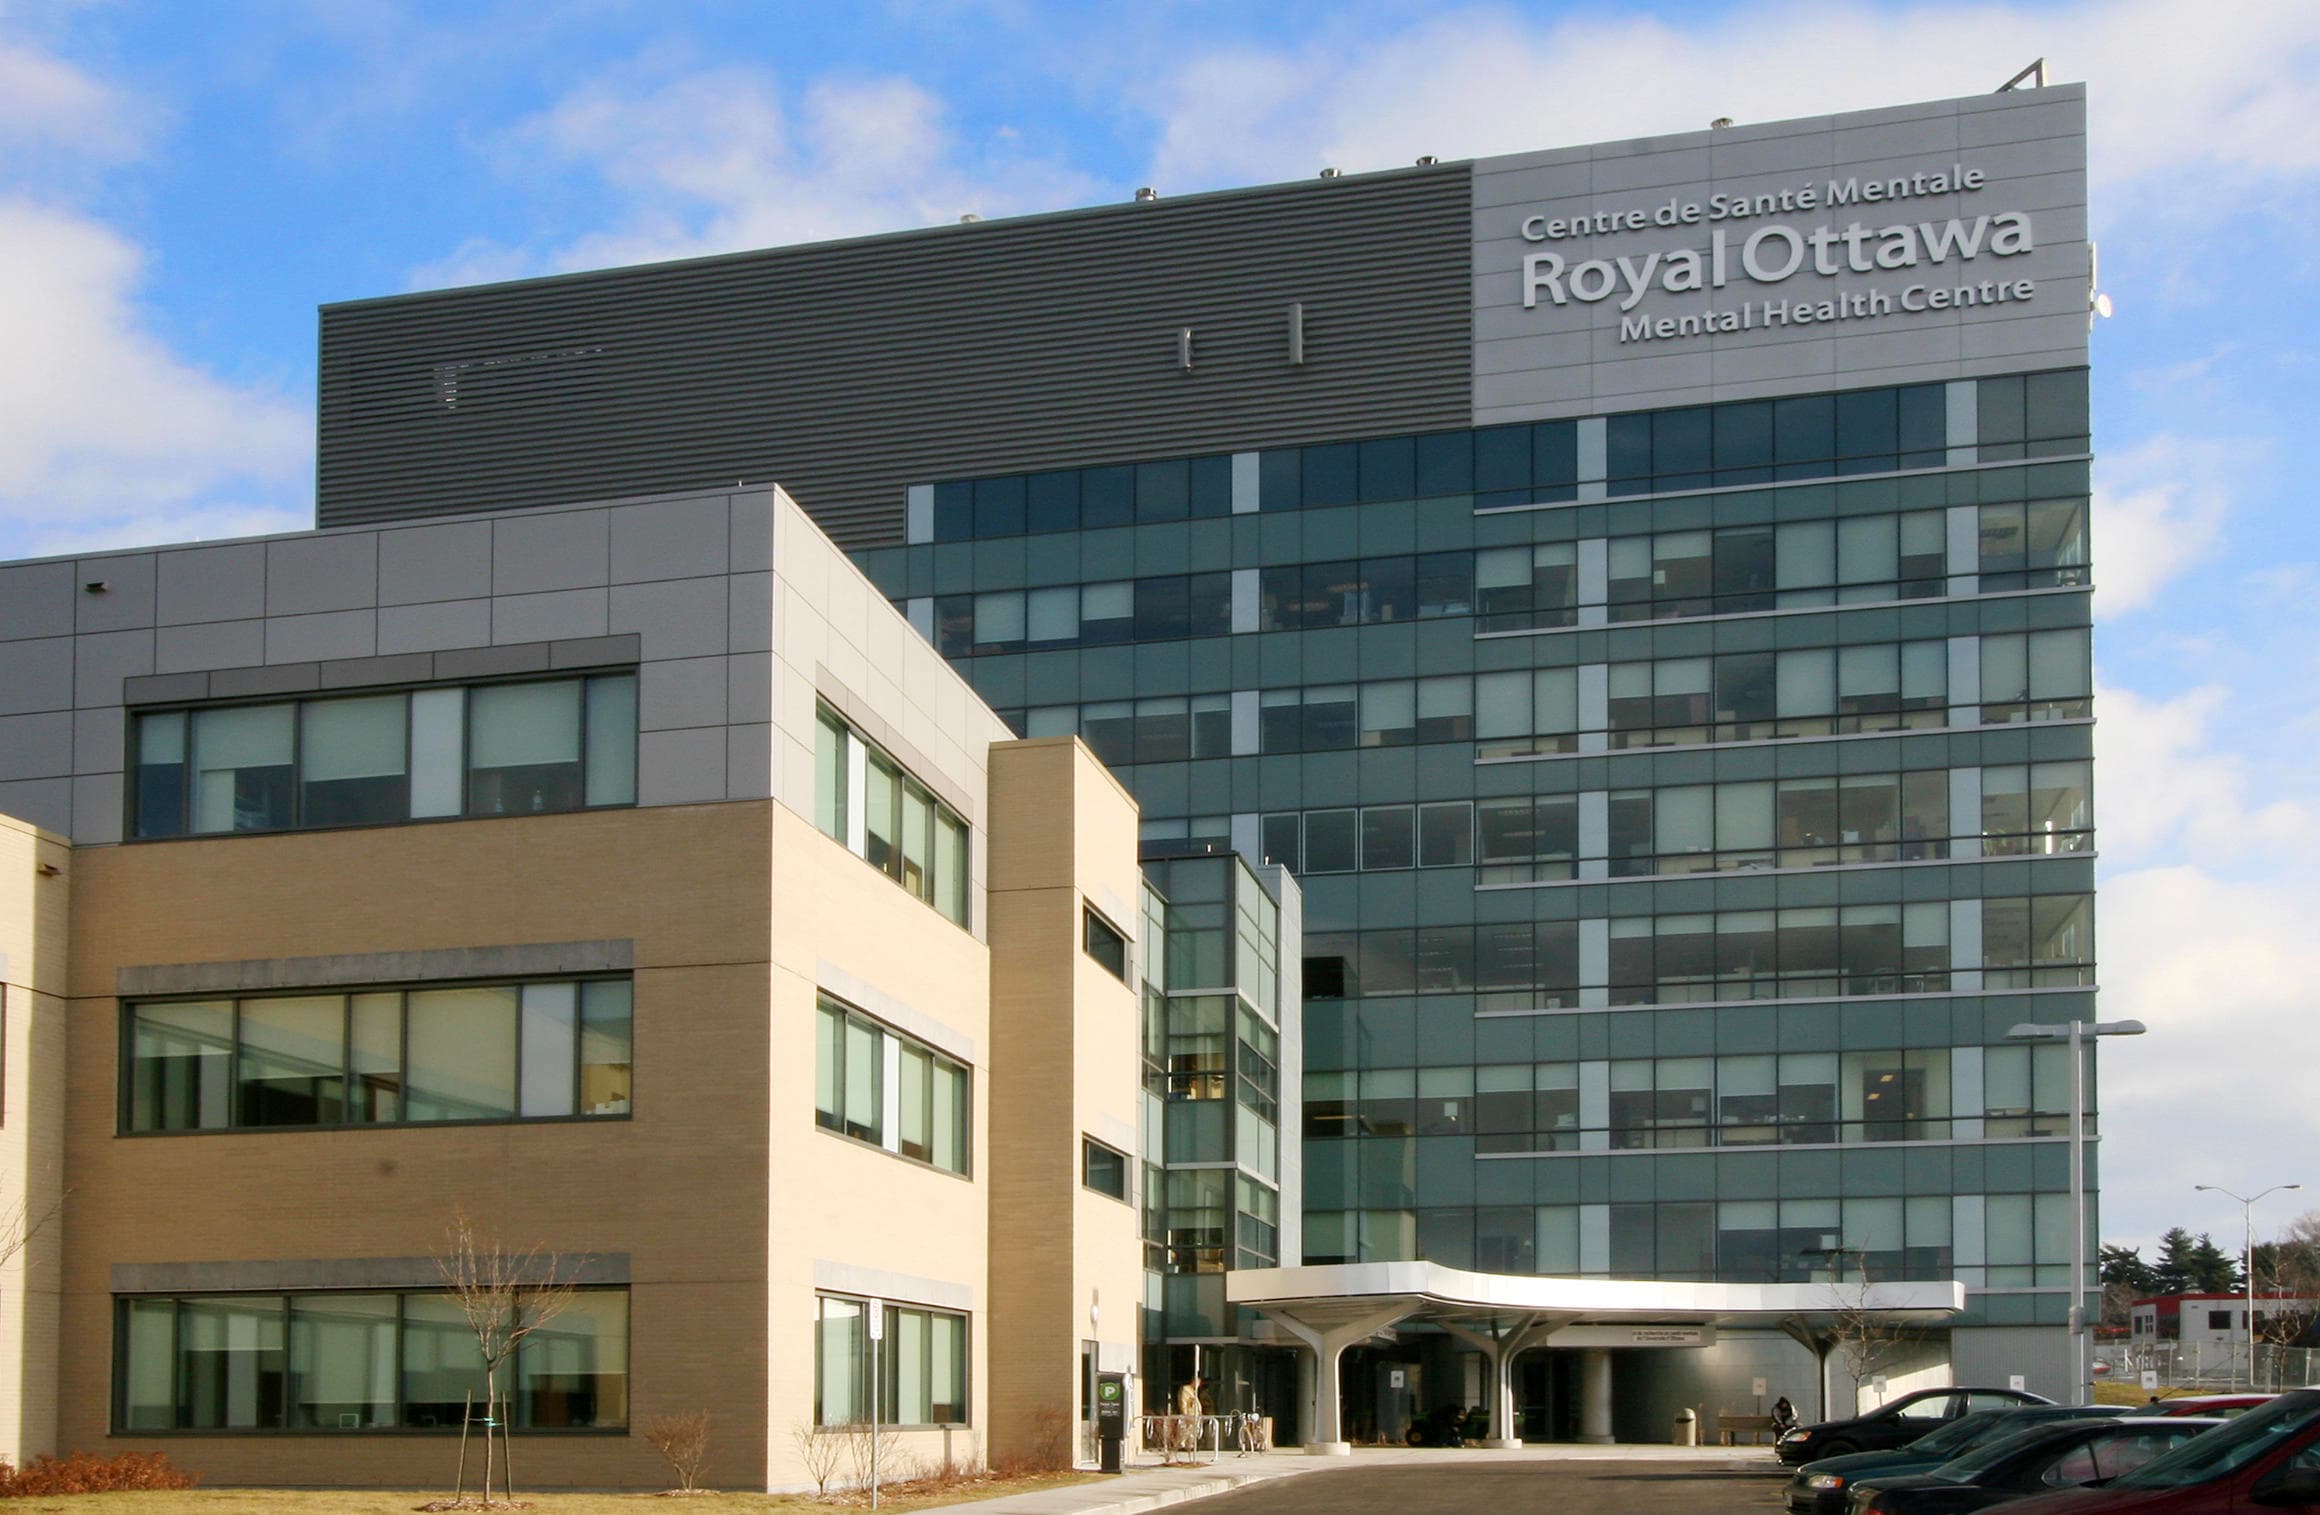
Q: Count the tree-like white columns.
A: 3